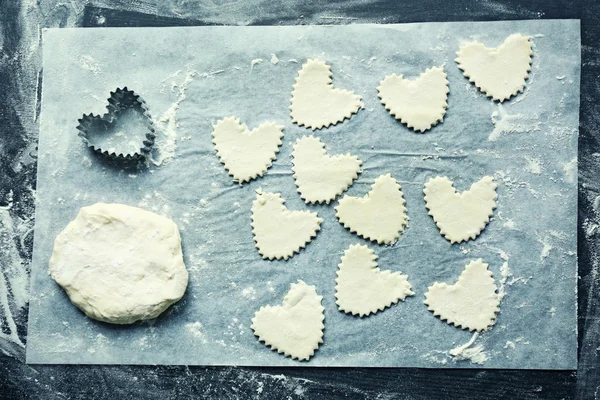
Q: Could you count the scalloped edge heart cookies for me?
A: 11